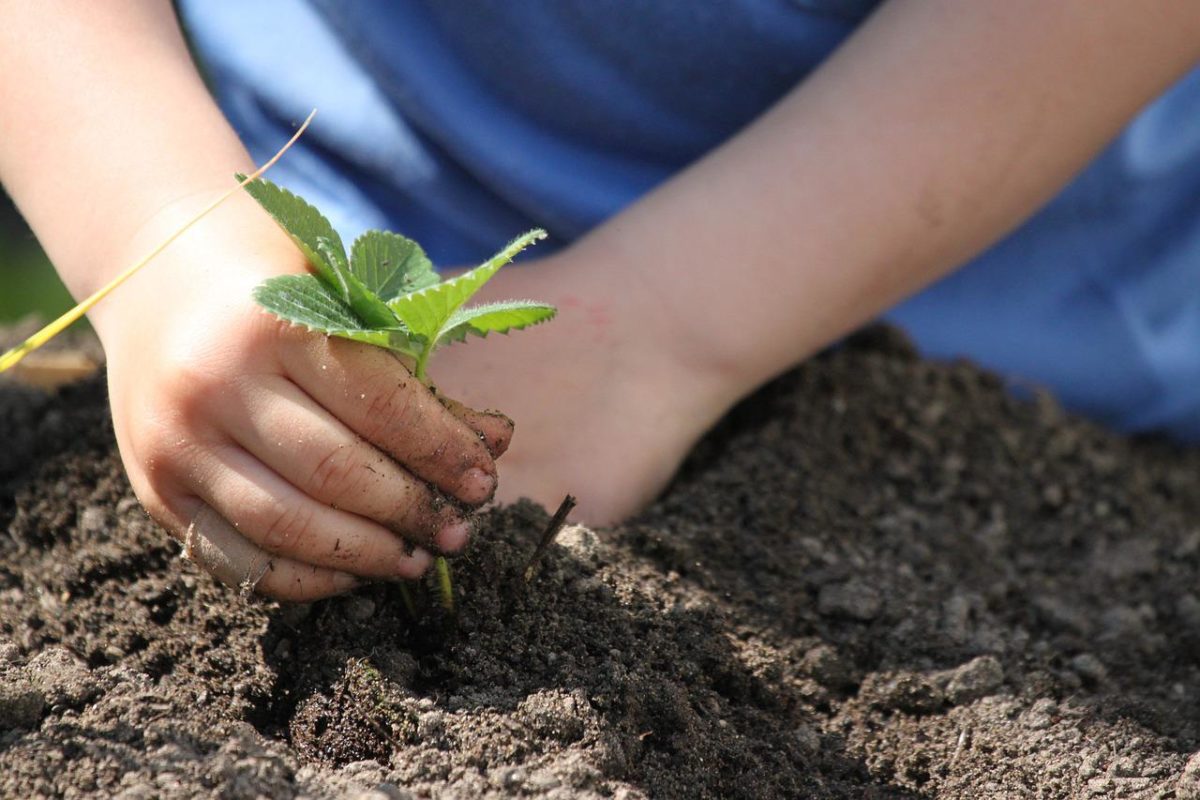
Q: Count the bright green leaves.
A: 5